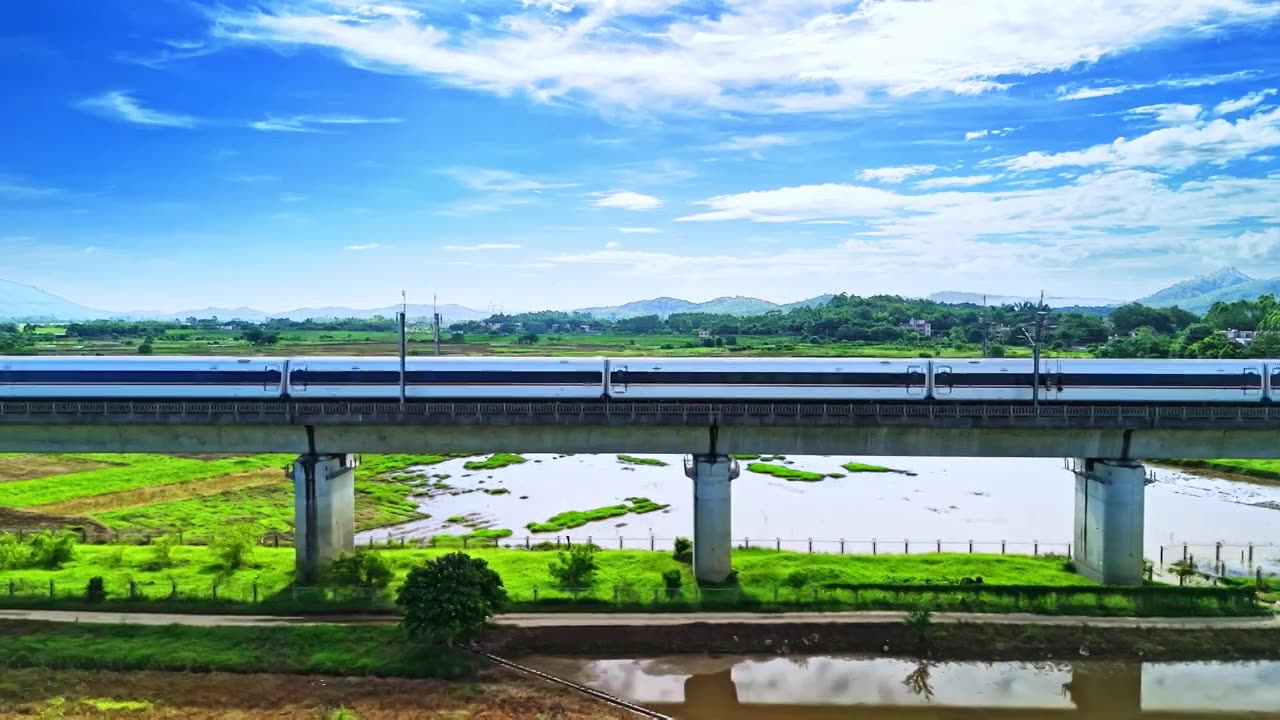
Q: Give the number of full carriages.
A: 3